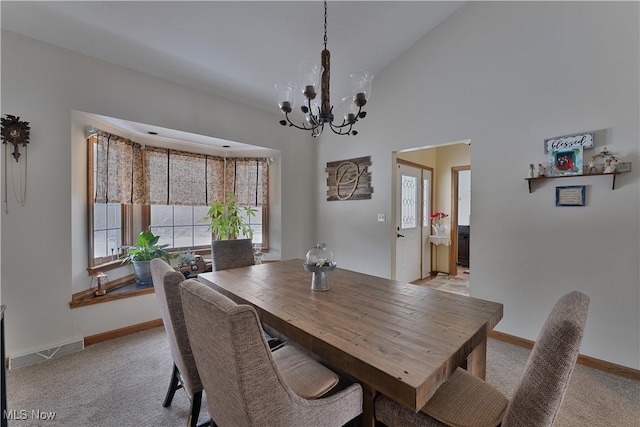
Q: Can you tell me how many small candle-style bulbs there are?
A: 5